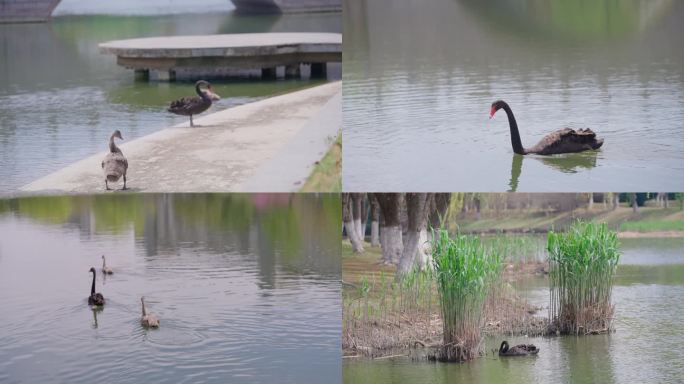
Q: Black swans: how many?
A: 4